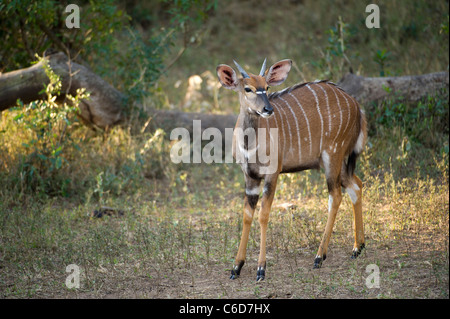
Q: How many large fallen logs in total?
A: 2